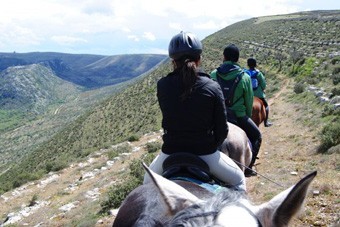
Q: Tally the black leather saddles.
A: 1